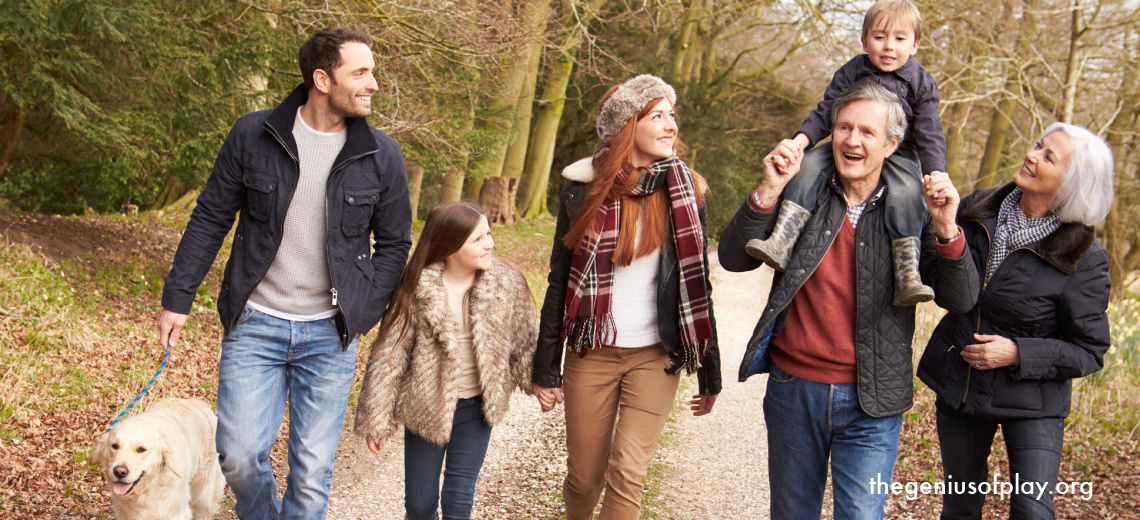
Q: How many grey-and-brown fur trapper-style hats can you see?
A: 1